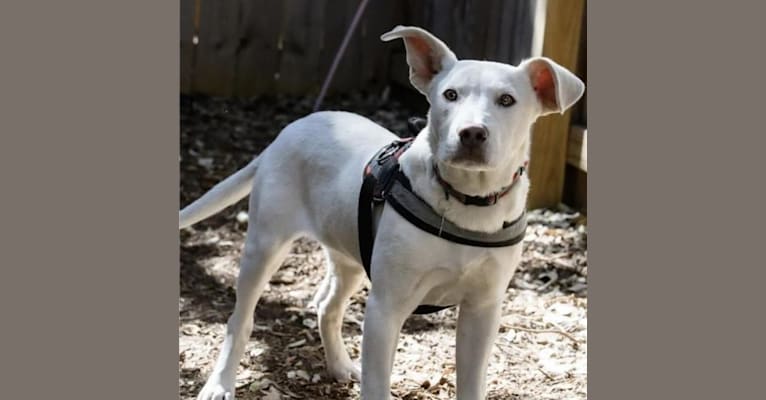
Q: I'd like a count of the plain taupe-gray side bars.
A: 2